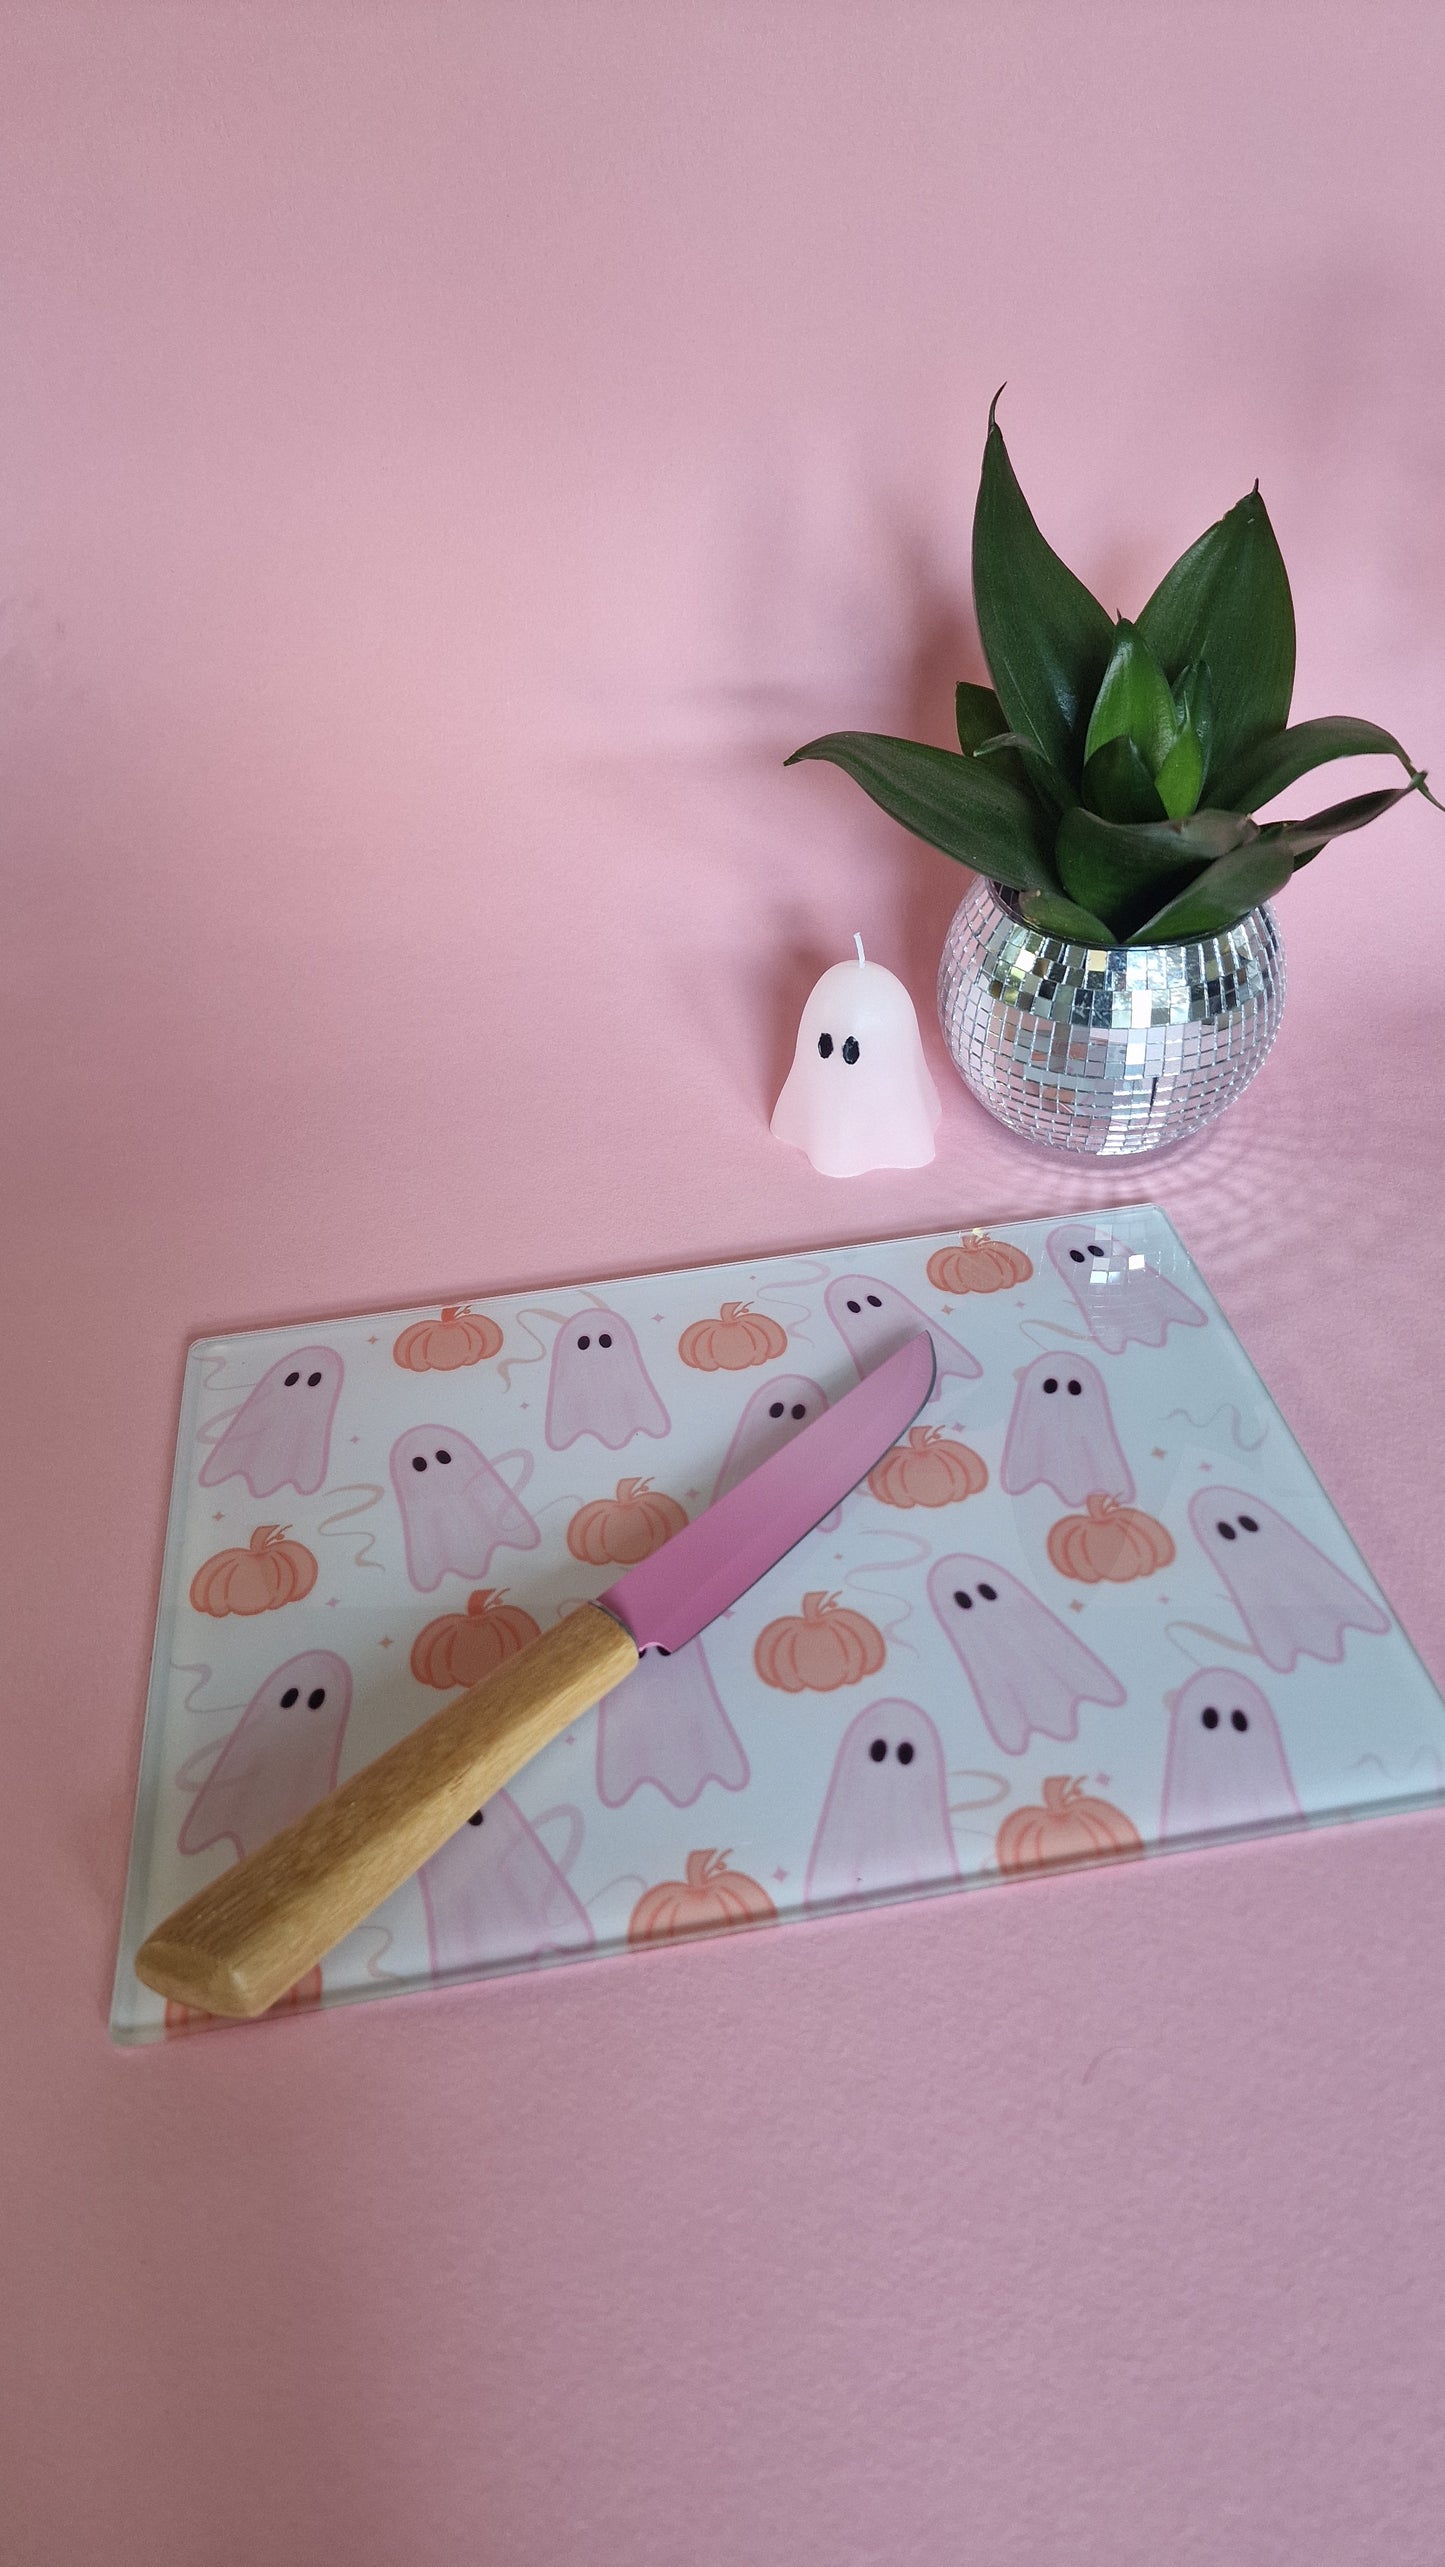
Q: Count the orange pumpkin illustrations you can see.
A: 12